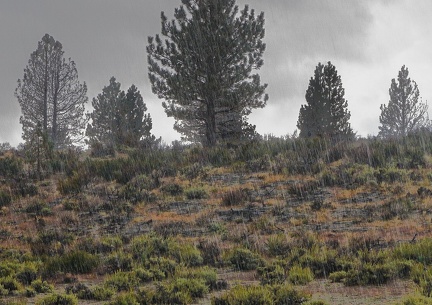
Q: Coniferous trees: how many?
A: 5